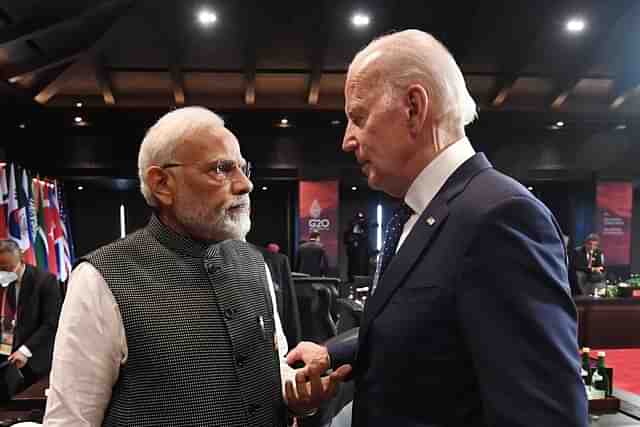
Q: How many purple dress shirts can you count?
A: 0